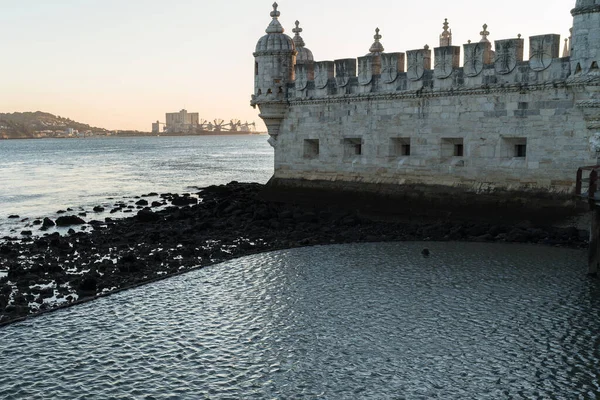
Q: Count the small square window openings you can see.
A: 5